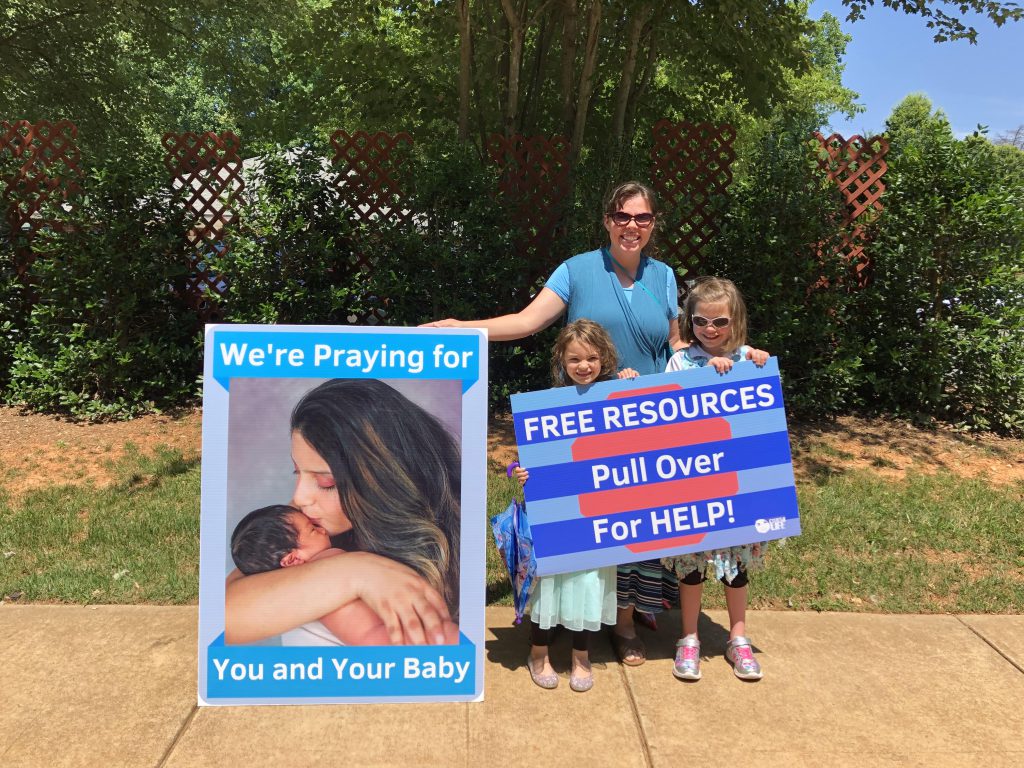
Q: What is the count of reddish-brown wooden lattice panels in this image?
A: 6